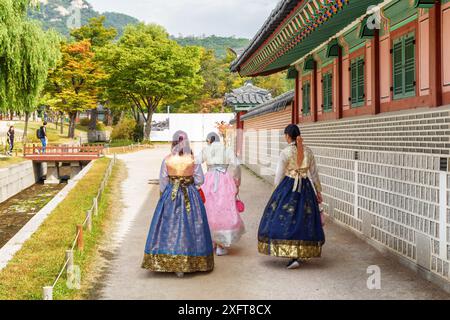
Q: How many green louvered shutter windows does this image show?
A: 4